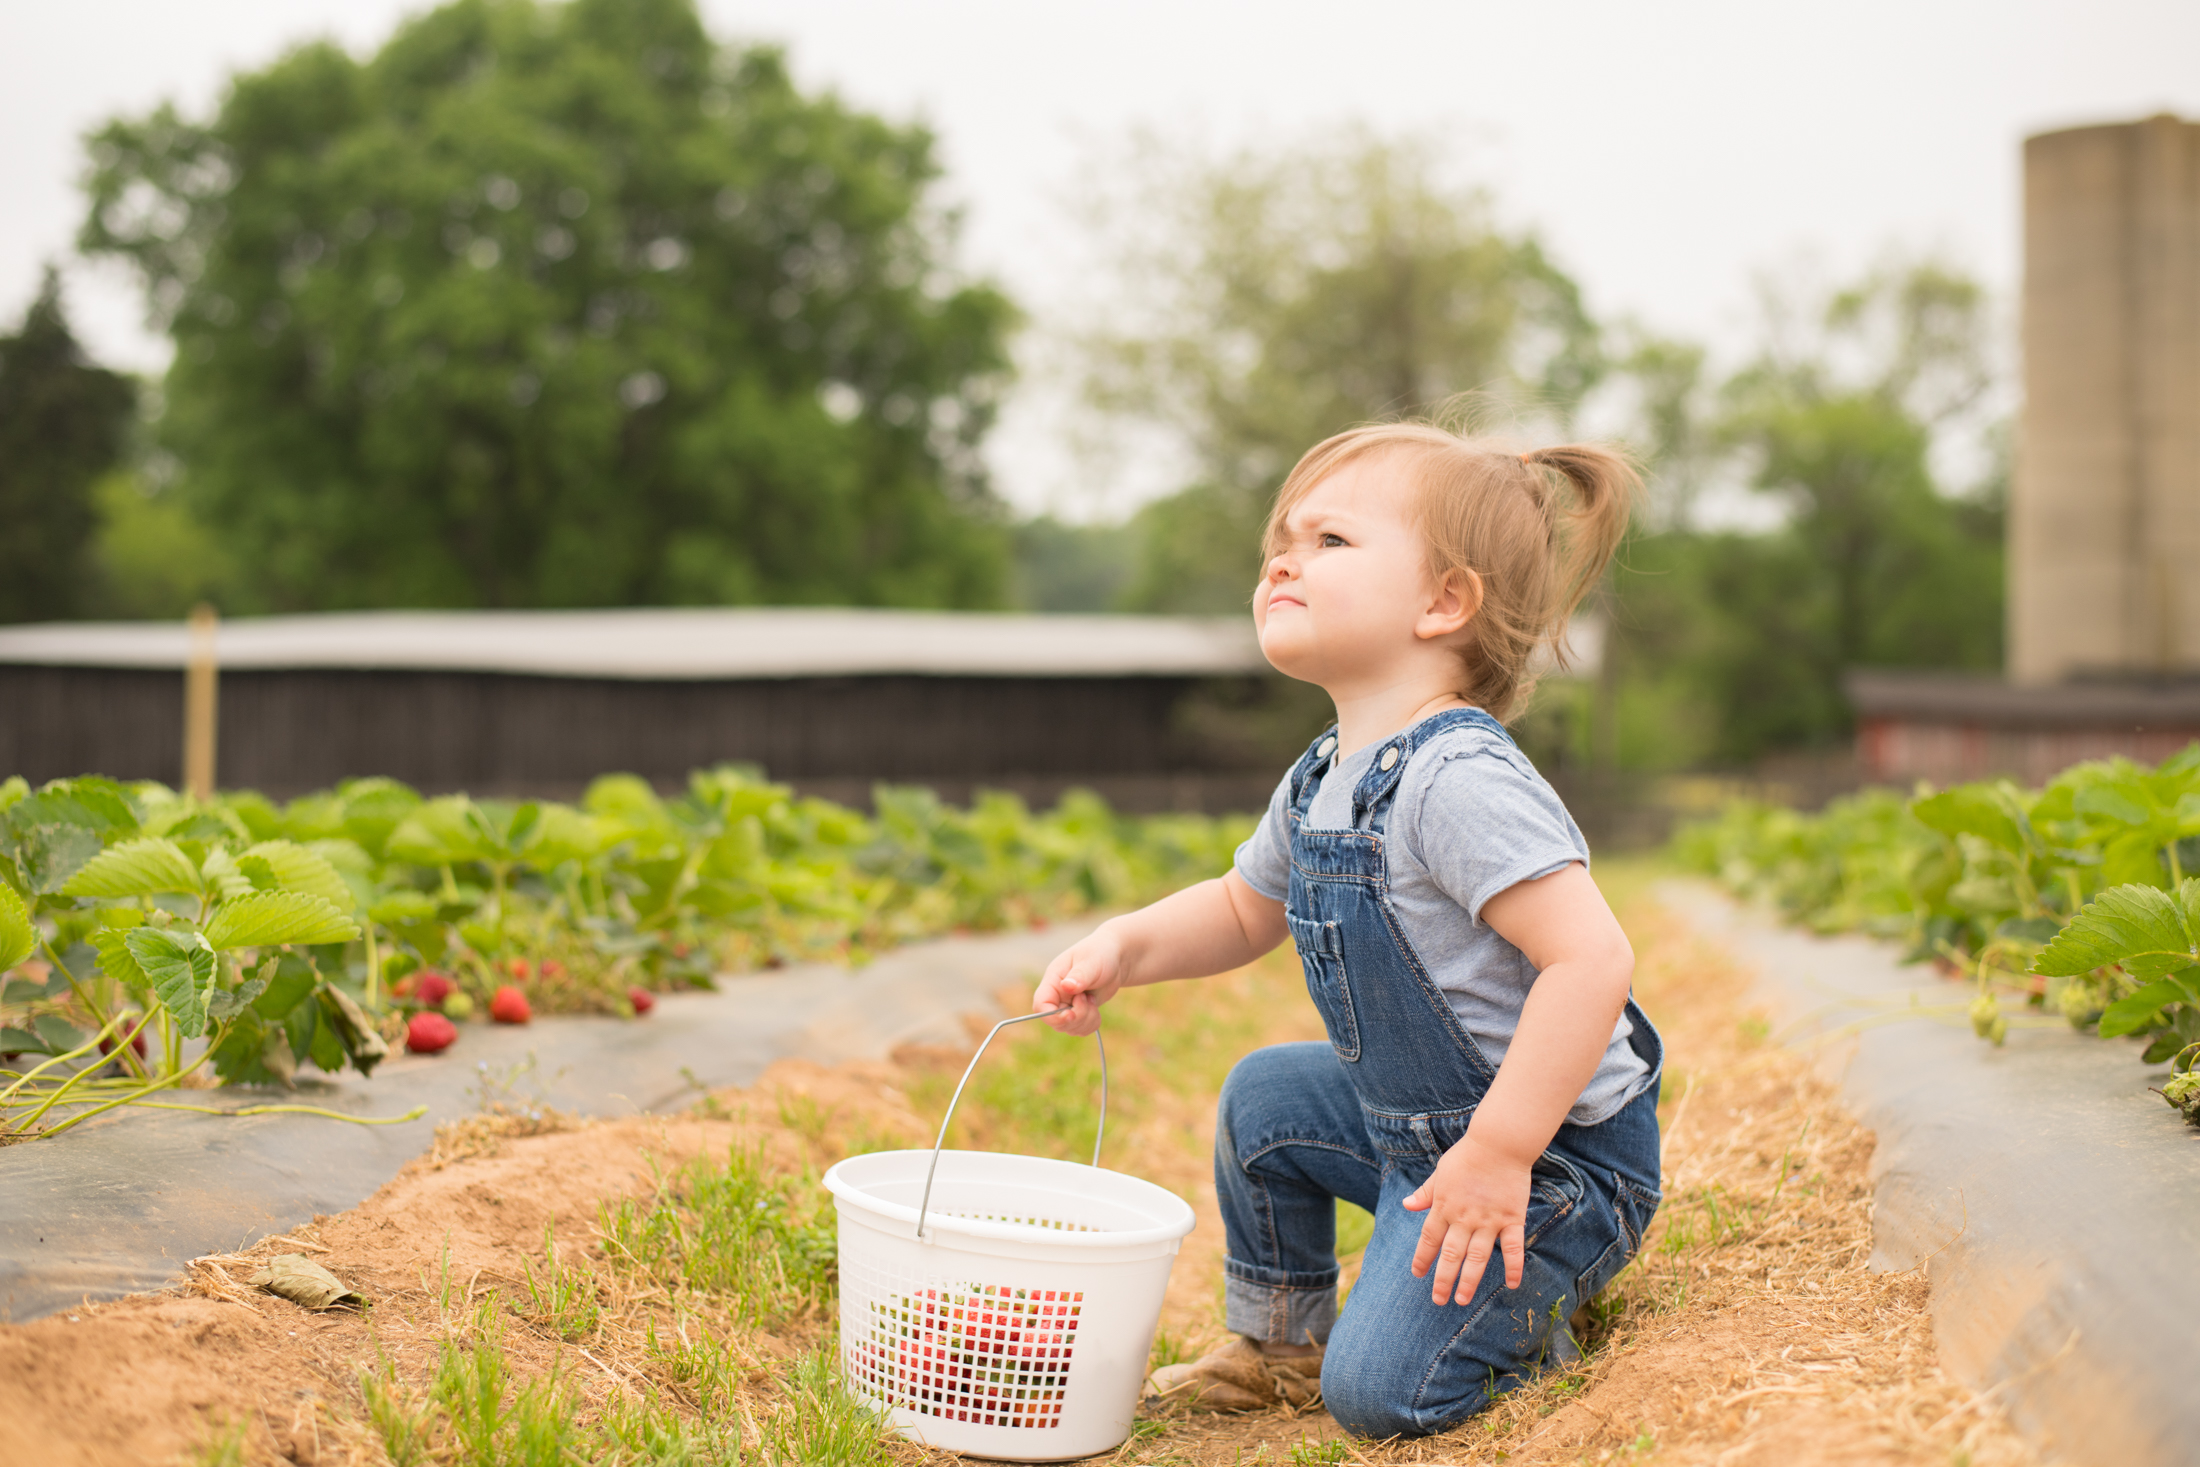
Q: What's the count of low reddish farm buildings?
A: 1